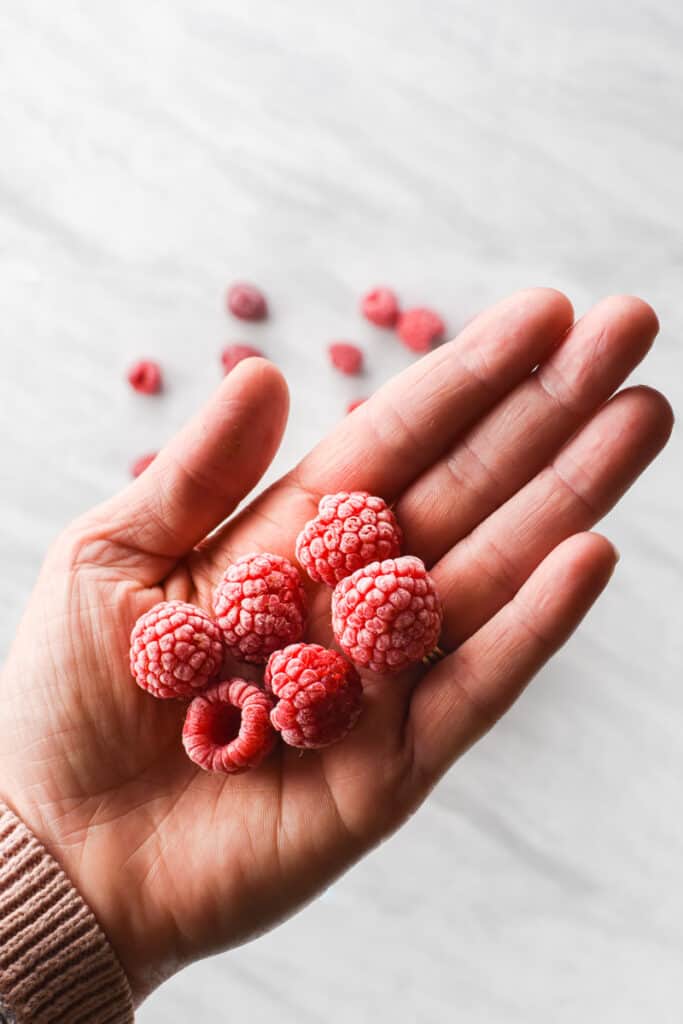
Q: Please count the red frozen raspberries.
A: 14